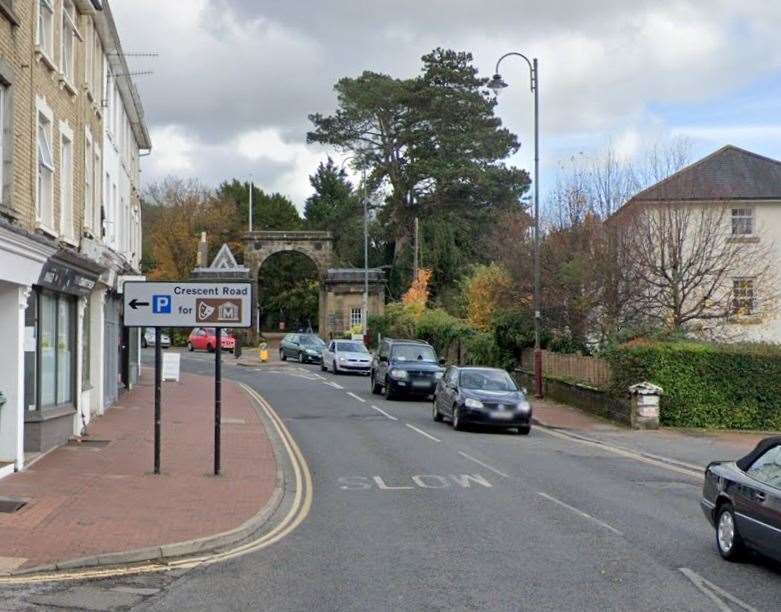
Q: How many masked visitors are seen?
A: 0